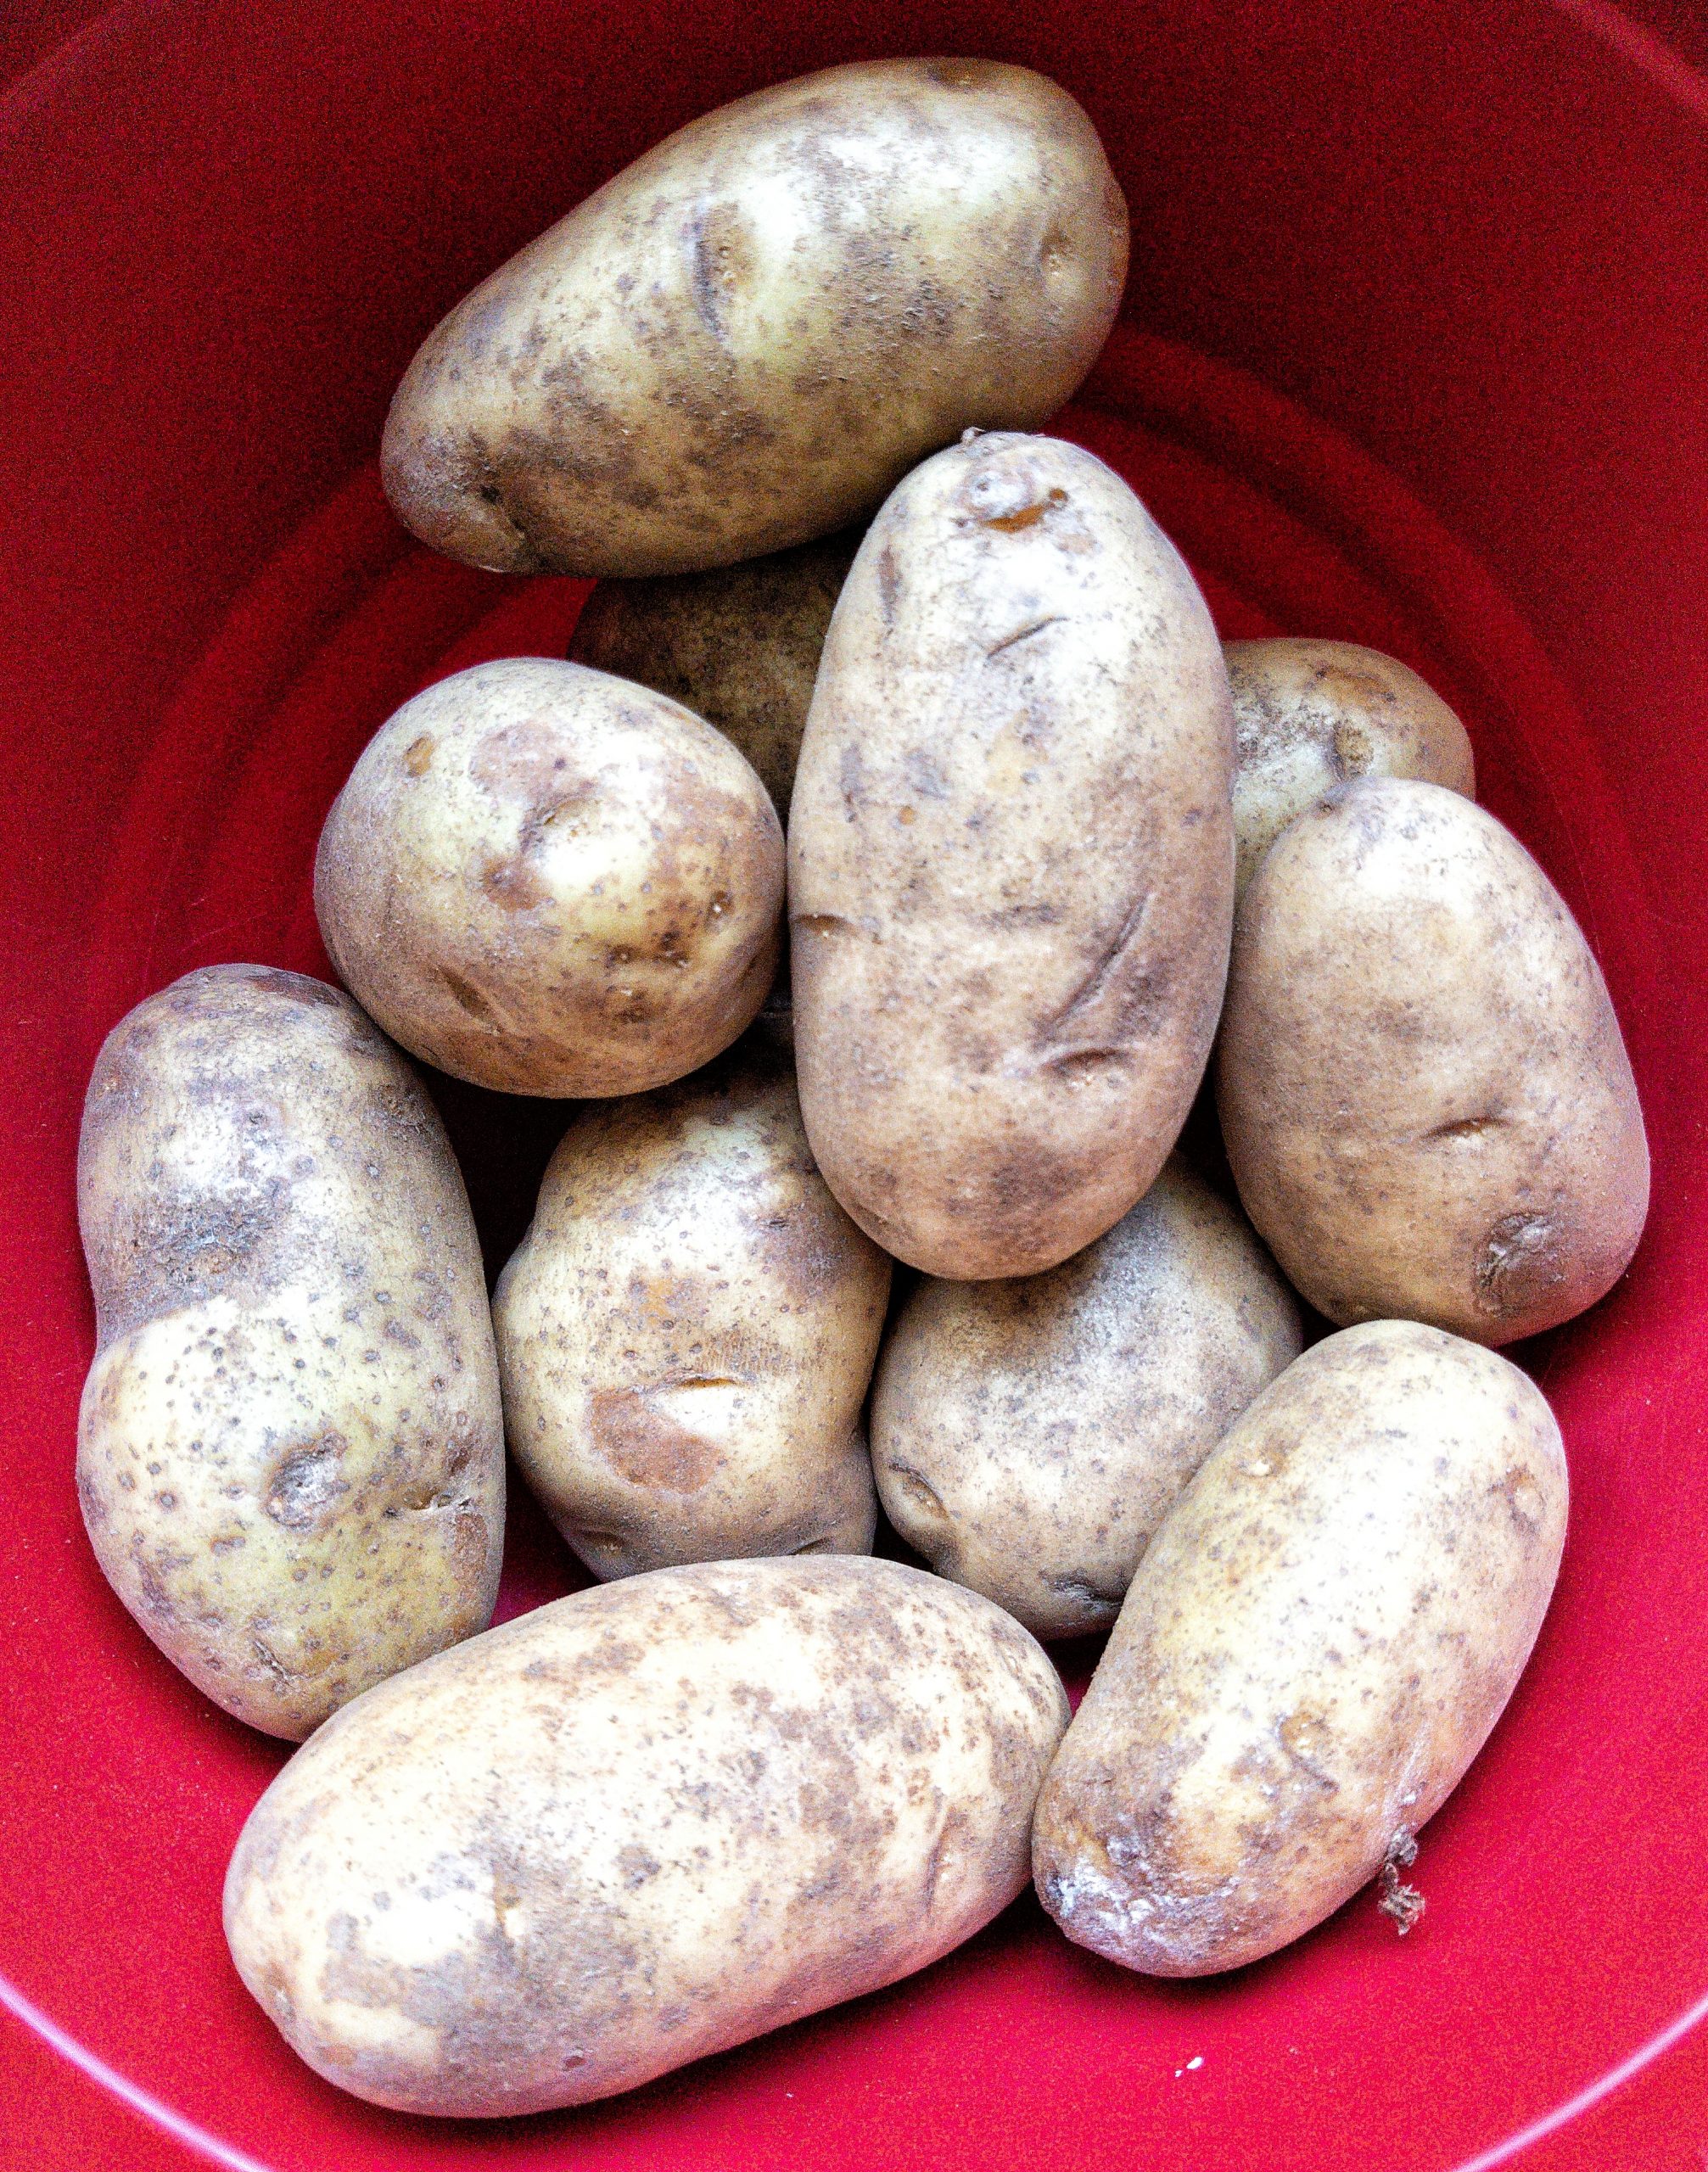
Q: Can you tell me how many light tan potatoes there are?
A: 11